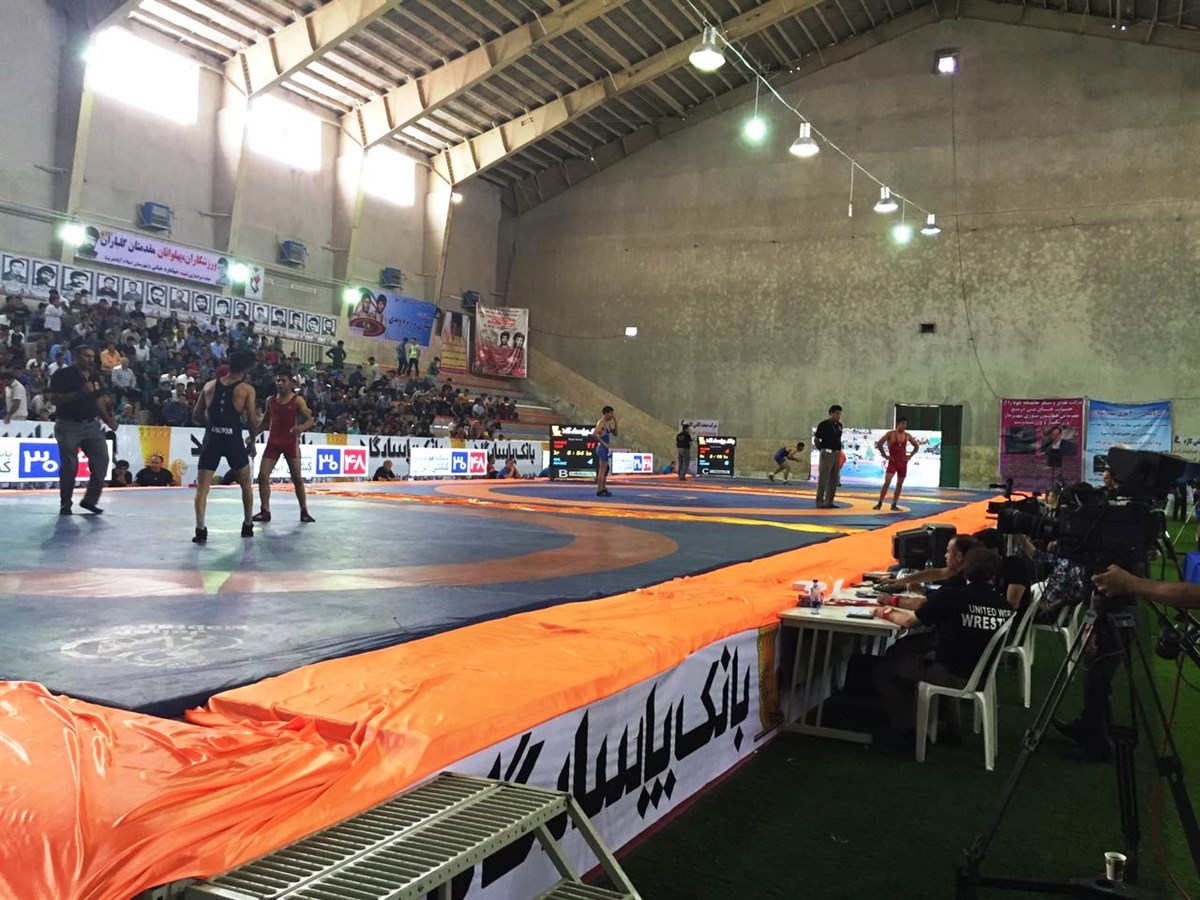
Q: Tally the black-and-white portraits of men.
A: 15